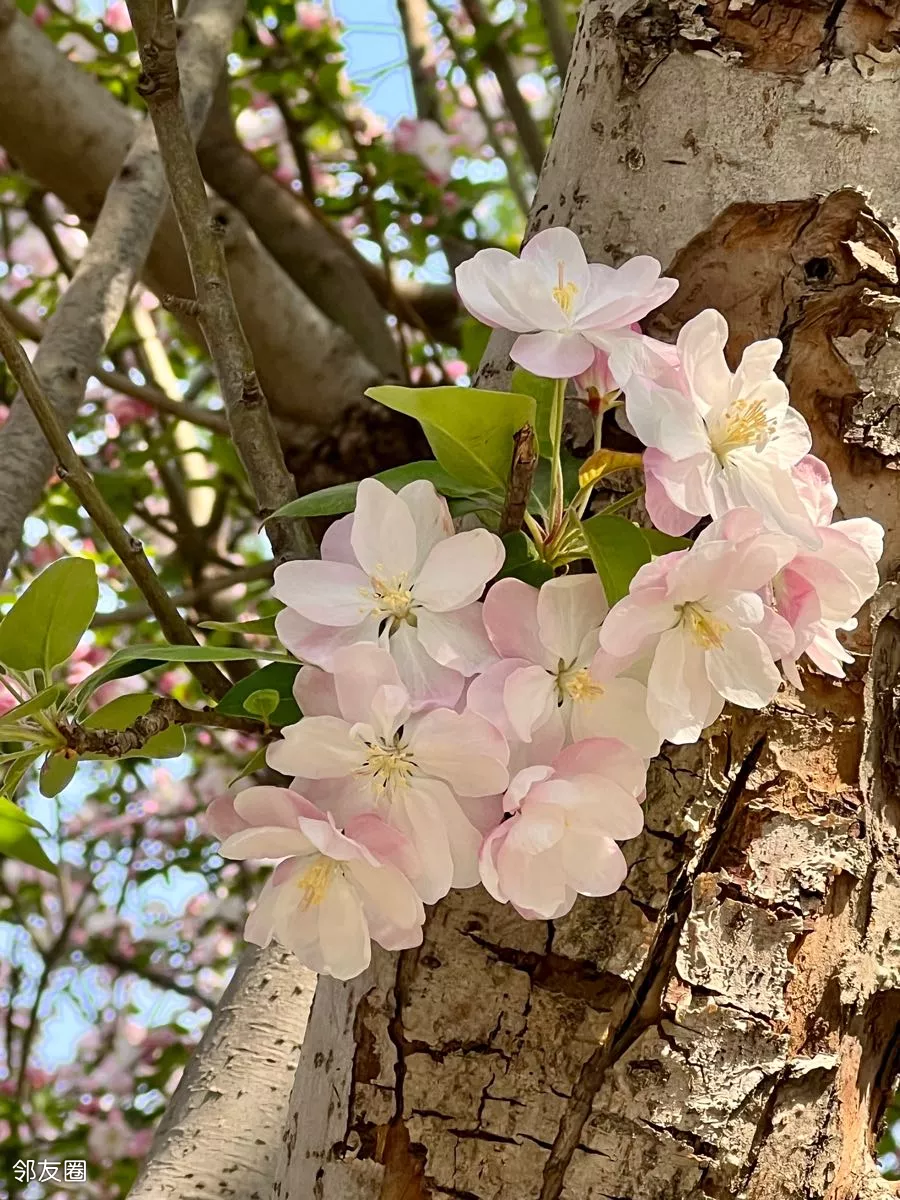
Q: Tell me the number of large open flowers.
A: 9